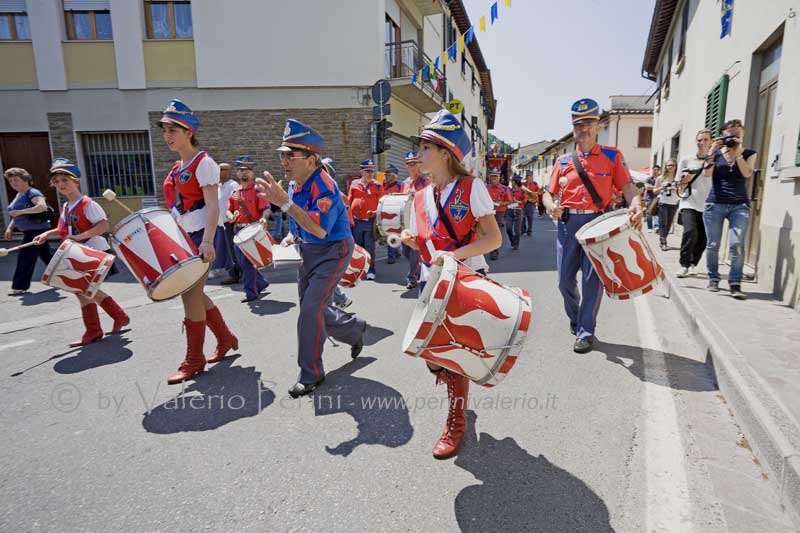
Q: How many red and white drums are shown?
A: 7